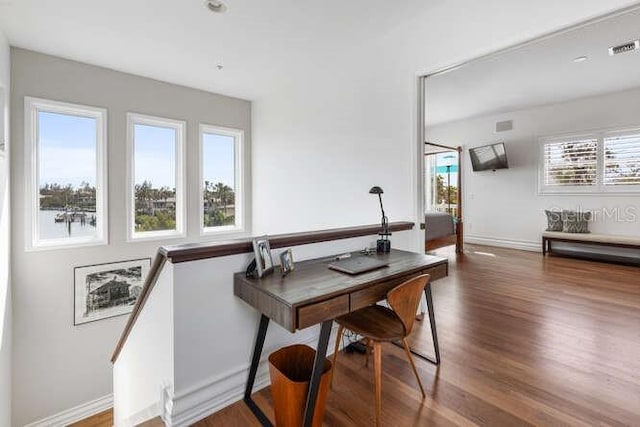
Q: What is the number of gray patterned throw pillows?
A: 2